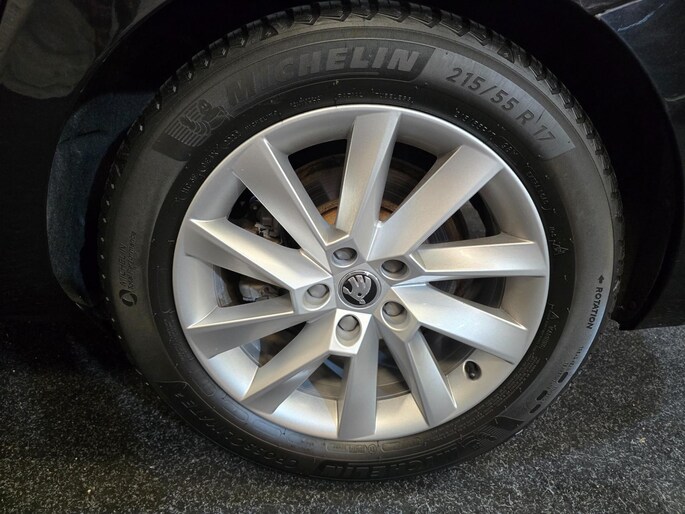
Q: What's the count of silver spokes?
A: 10